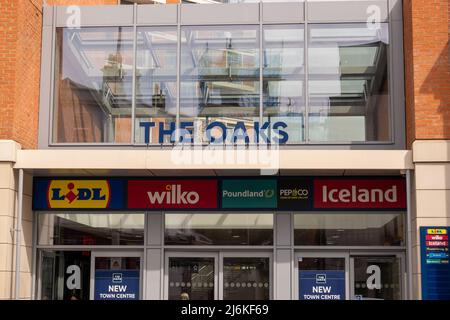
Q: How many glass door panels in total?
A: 6